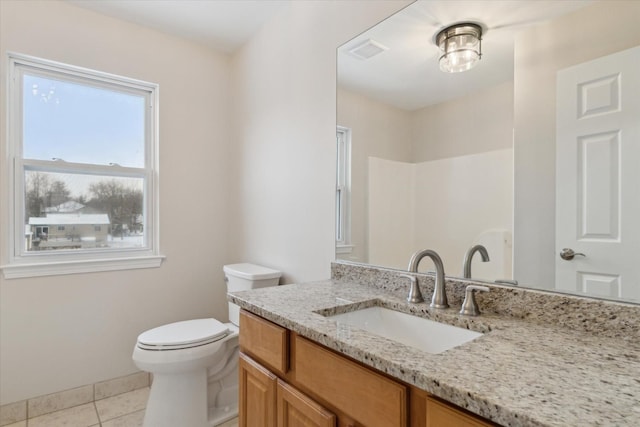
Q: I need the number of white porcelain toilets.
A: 1